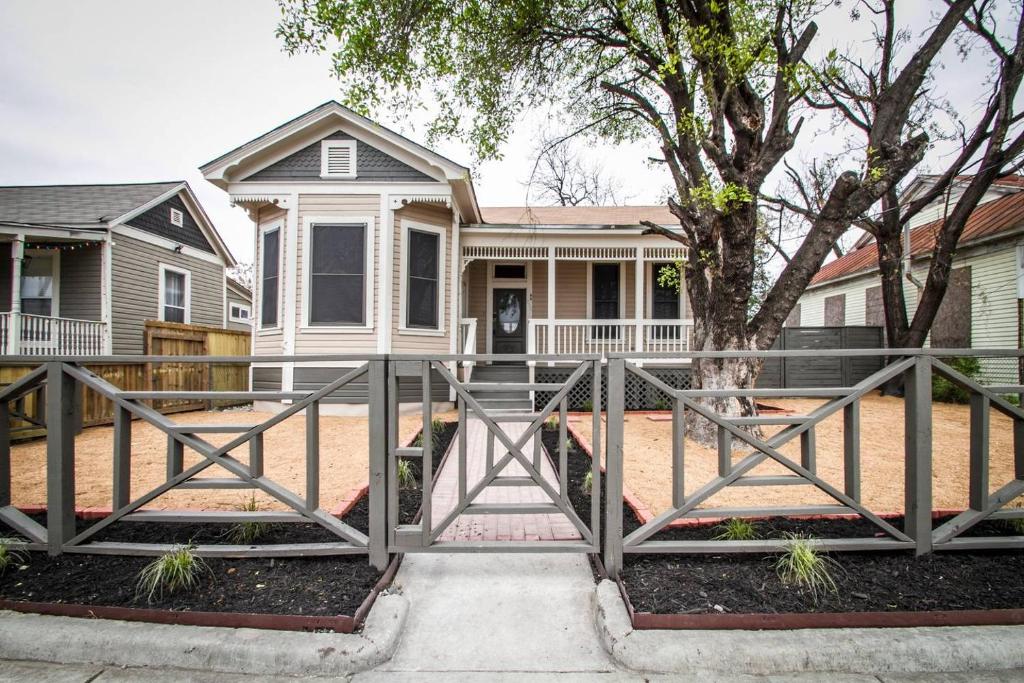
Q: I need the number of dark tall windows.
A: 5